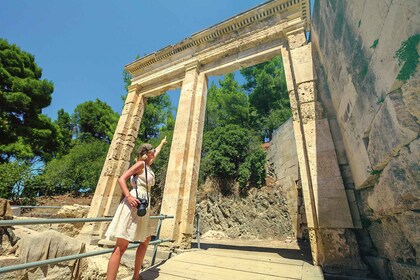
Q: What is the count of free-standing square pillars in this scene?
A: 2